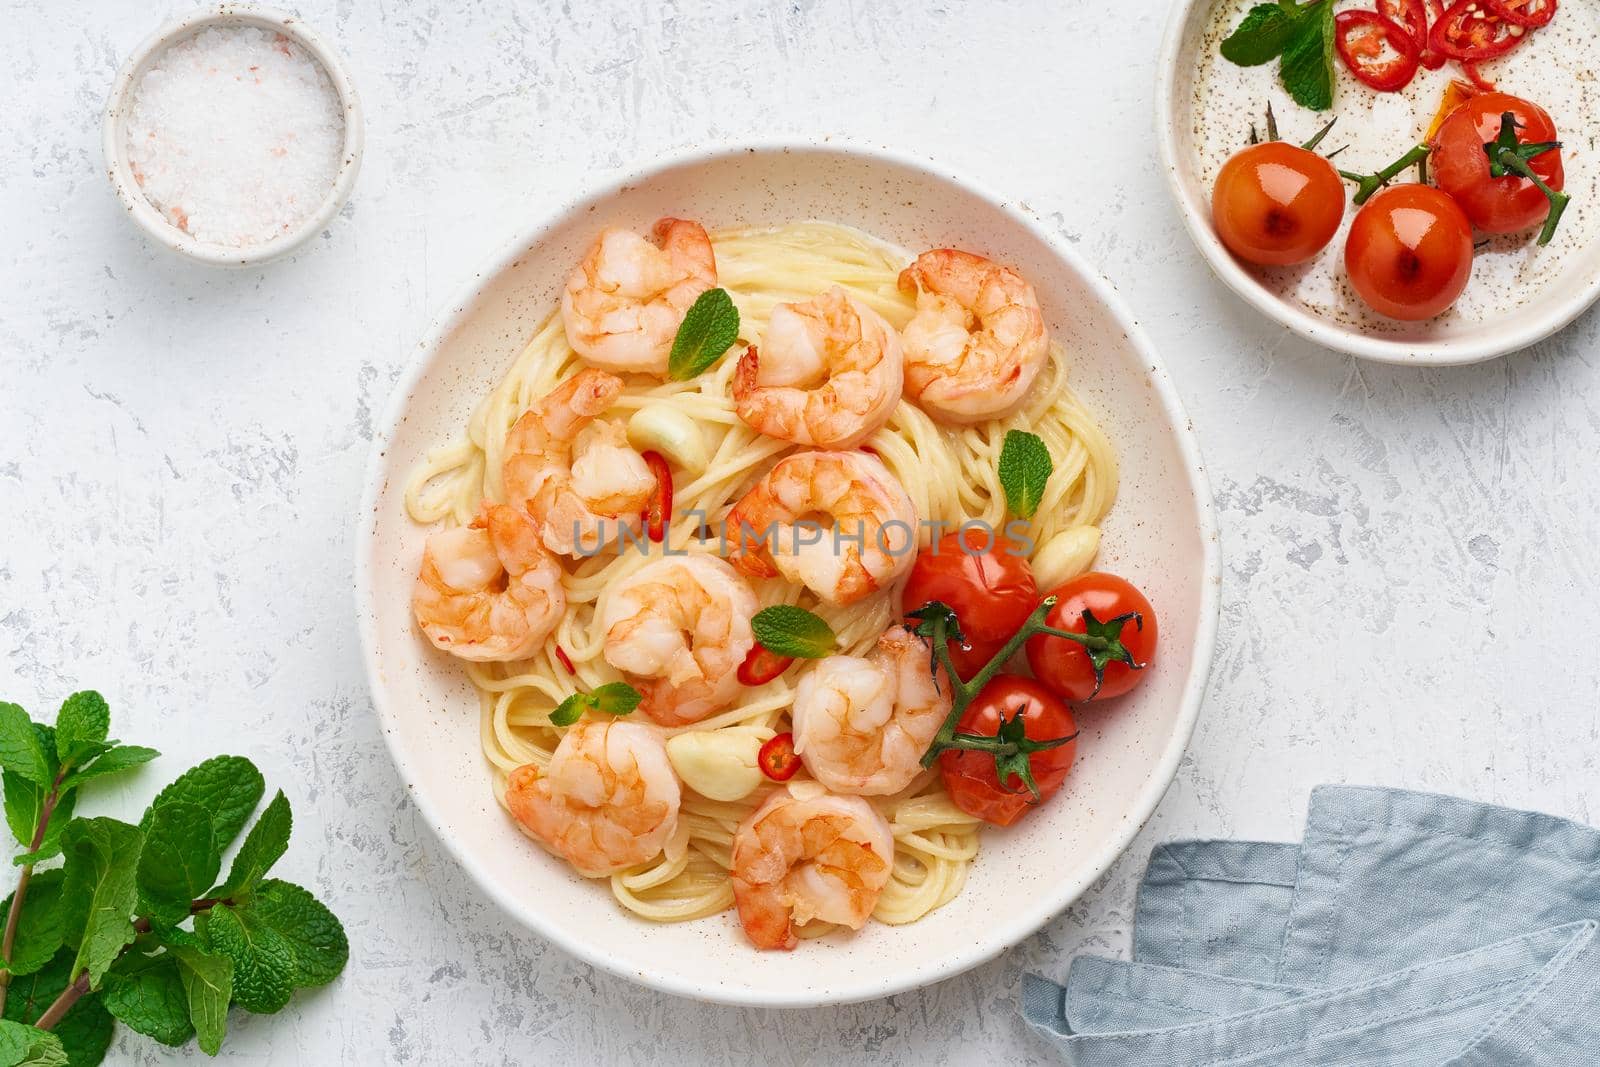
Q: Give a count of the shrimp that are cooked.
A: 10